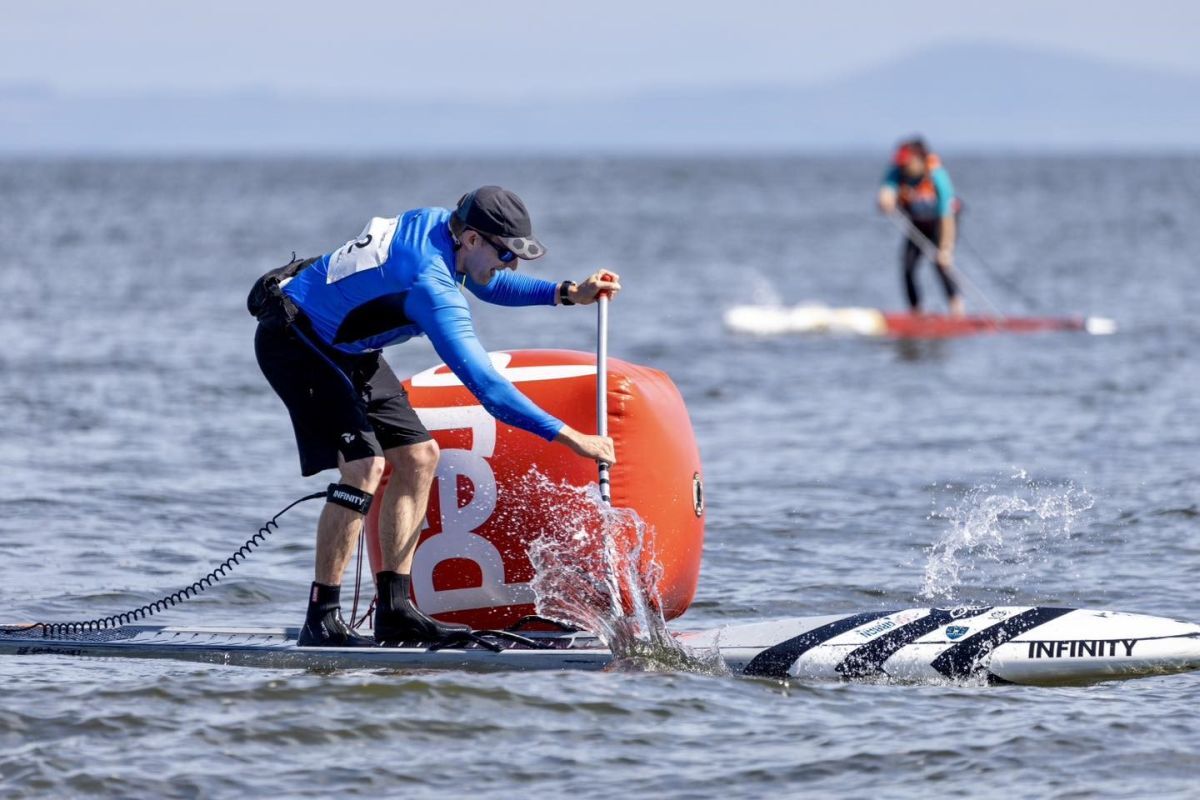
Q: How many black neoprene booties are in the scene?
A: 2